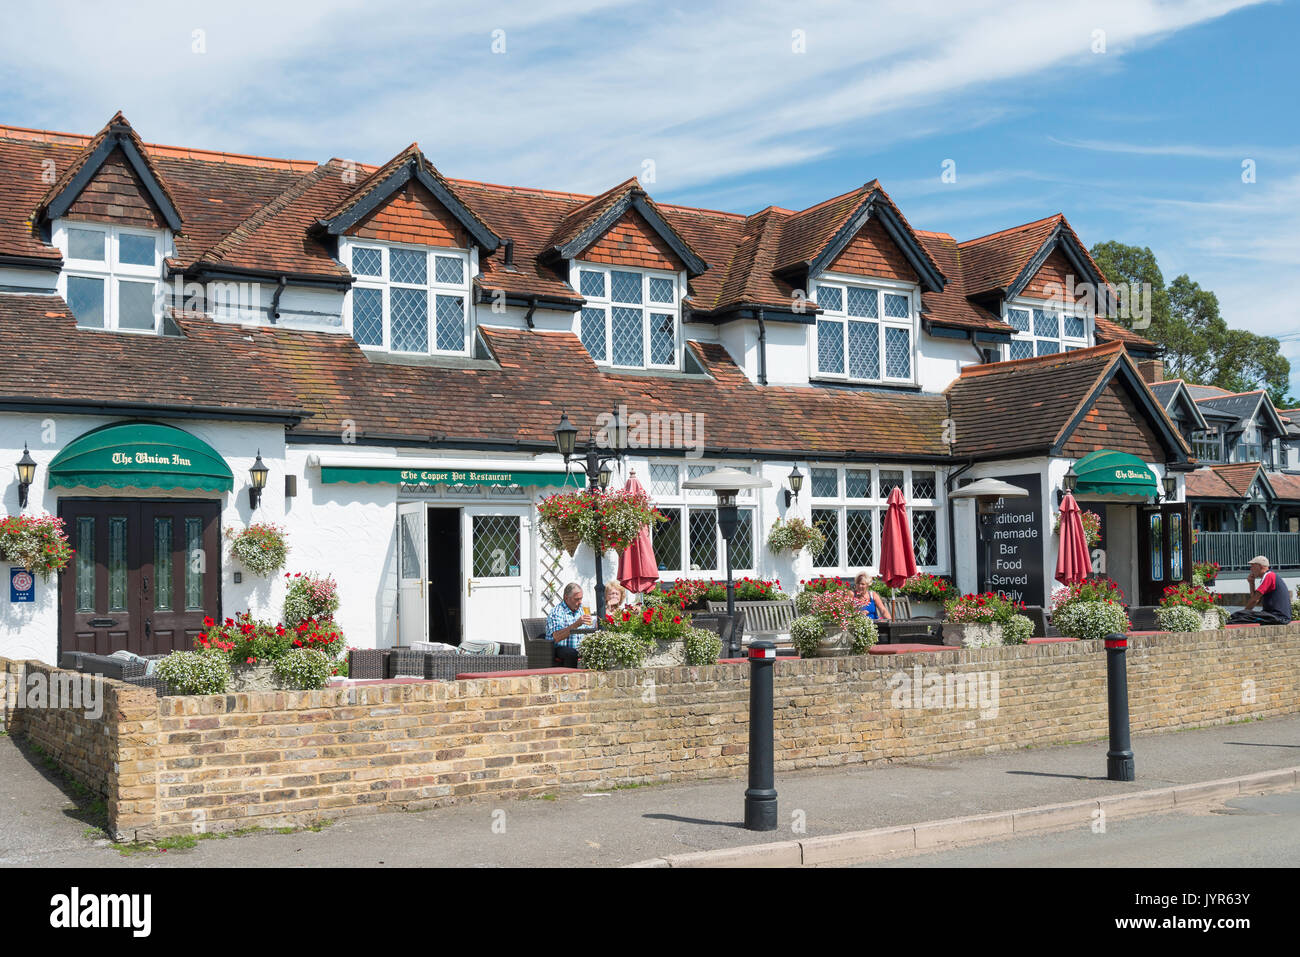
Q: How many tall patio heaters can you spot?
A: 2